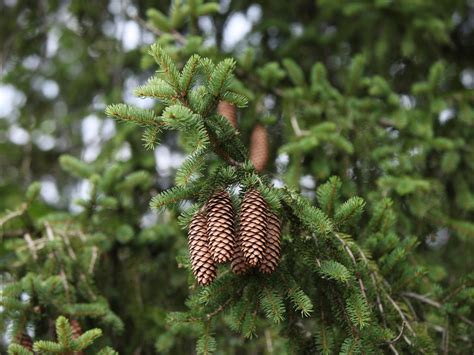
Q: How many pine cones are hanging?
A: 7